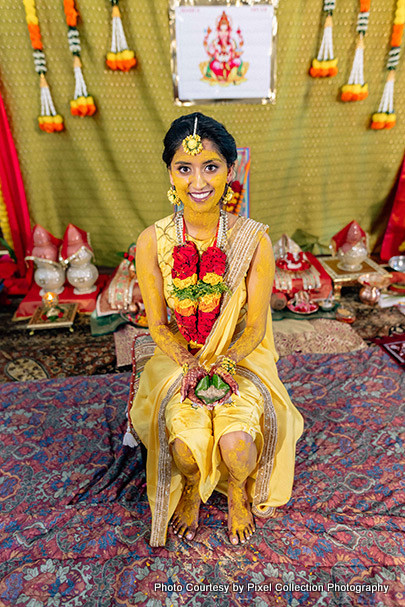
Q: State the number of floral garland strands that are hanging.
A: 6